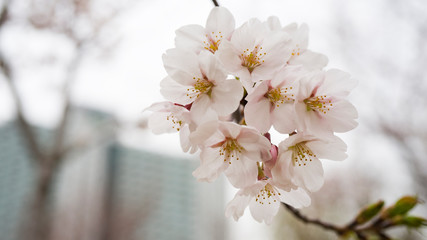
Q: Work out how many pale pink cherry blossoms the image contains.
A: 10